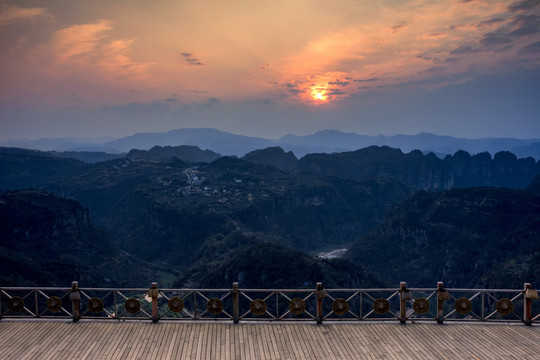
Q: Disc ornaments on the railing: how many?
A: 13